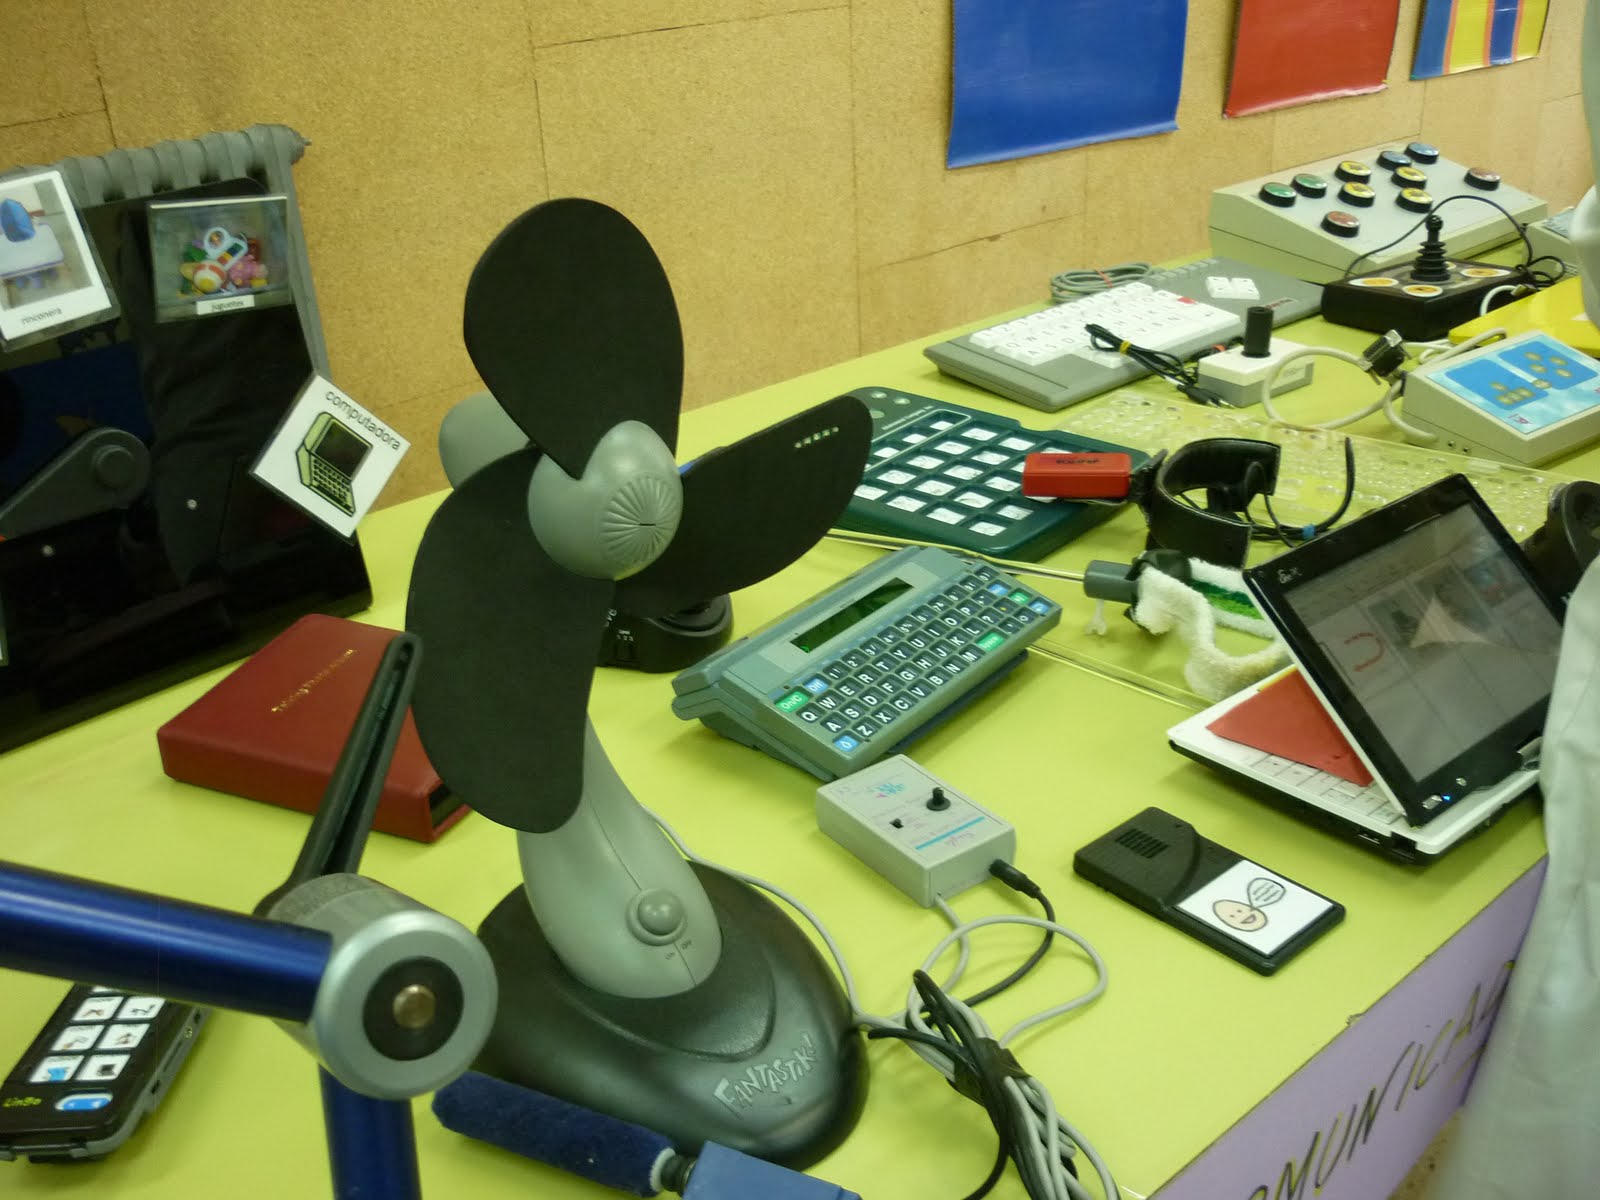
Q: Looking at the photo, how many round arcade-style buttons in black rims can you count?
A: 10